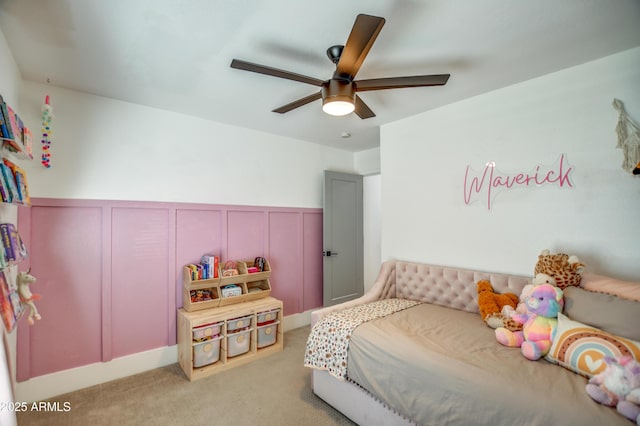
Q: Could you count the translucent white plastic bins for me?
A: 6